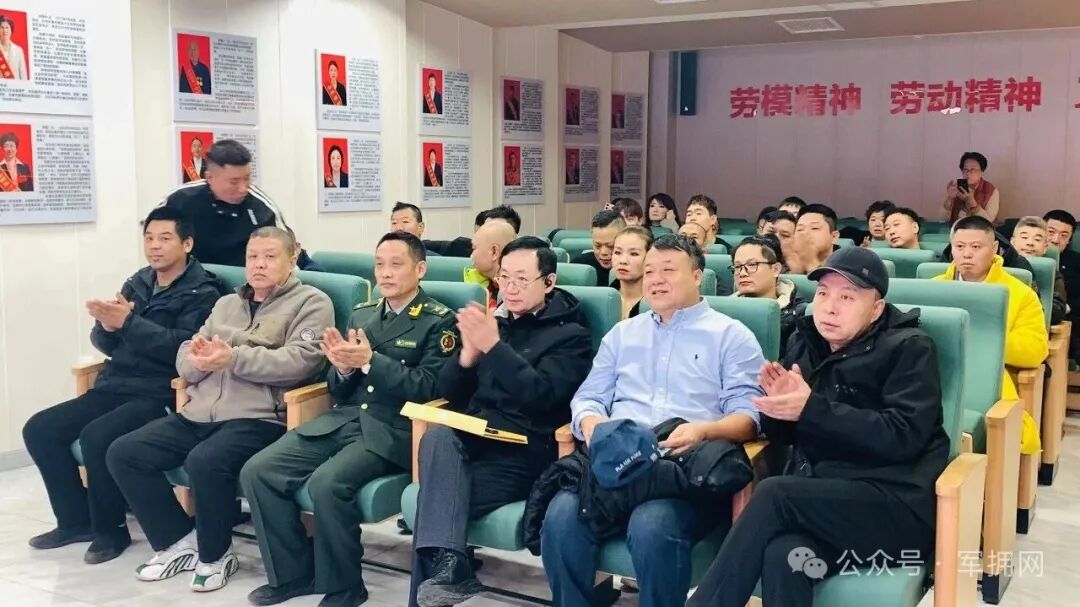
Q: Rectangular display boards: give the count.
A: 14